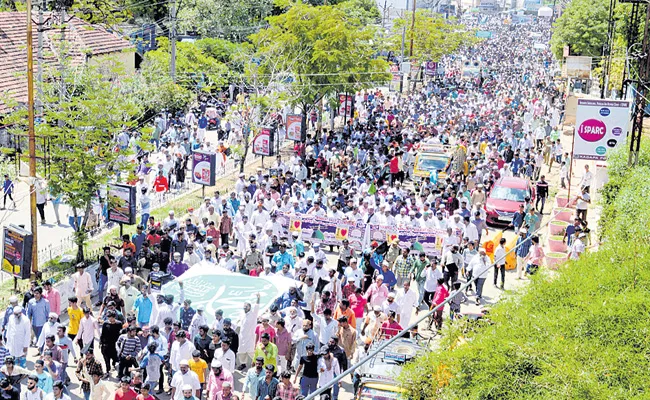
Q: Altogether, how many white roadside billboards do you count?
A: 1